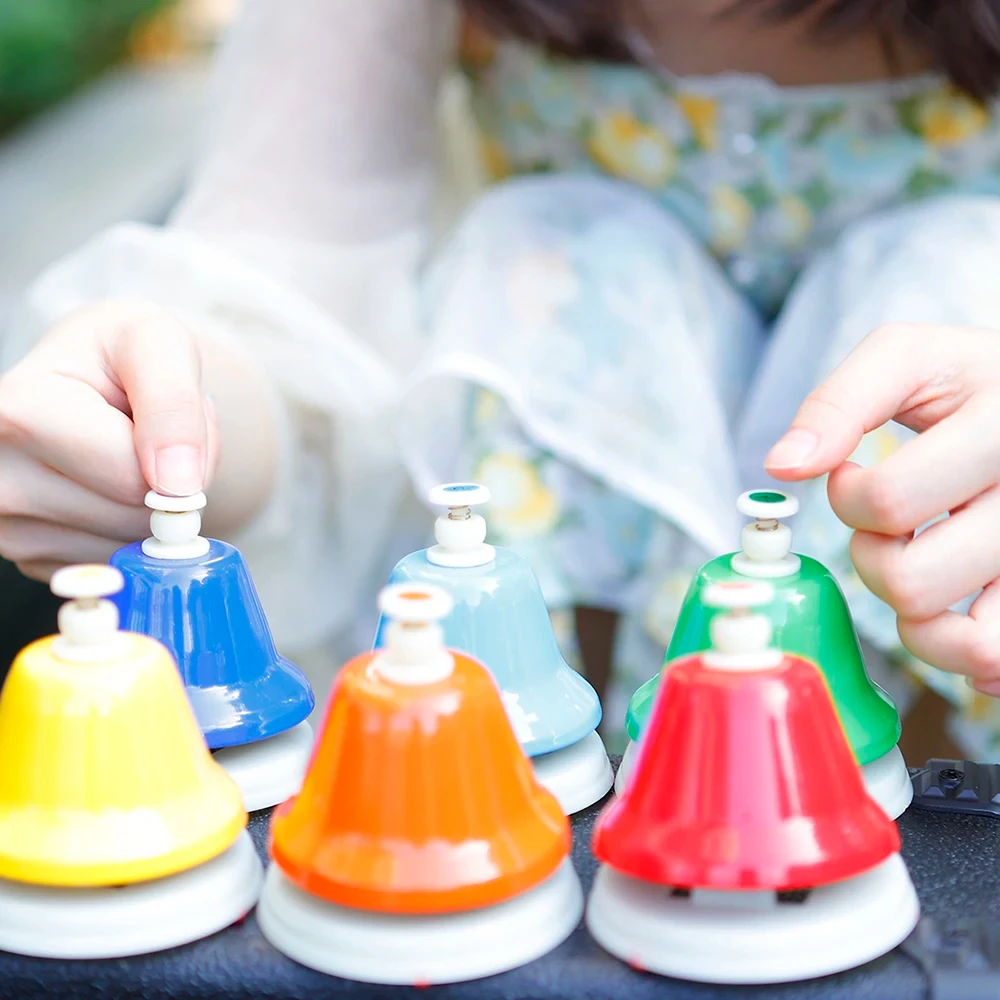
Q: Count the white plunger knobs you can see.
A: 6